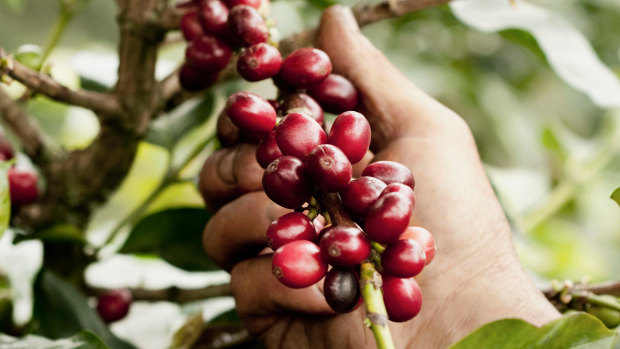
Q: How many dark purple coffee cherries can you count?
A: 1